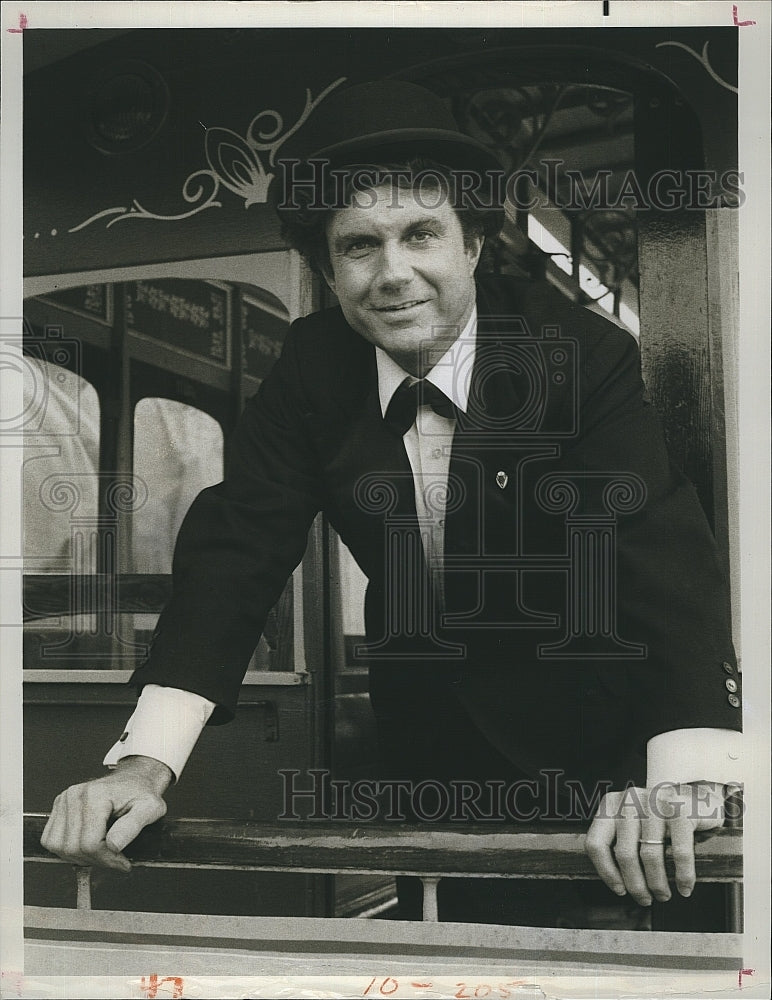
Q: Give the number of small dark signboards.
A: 3